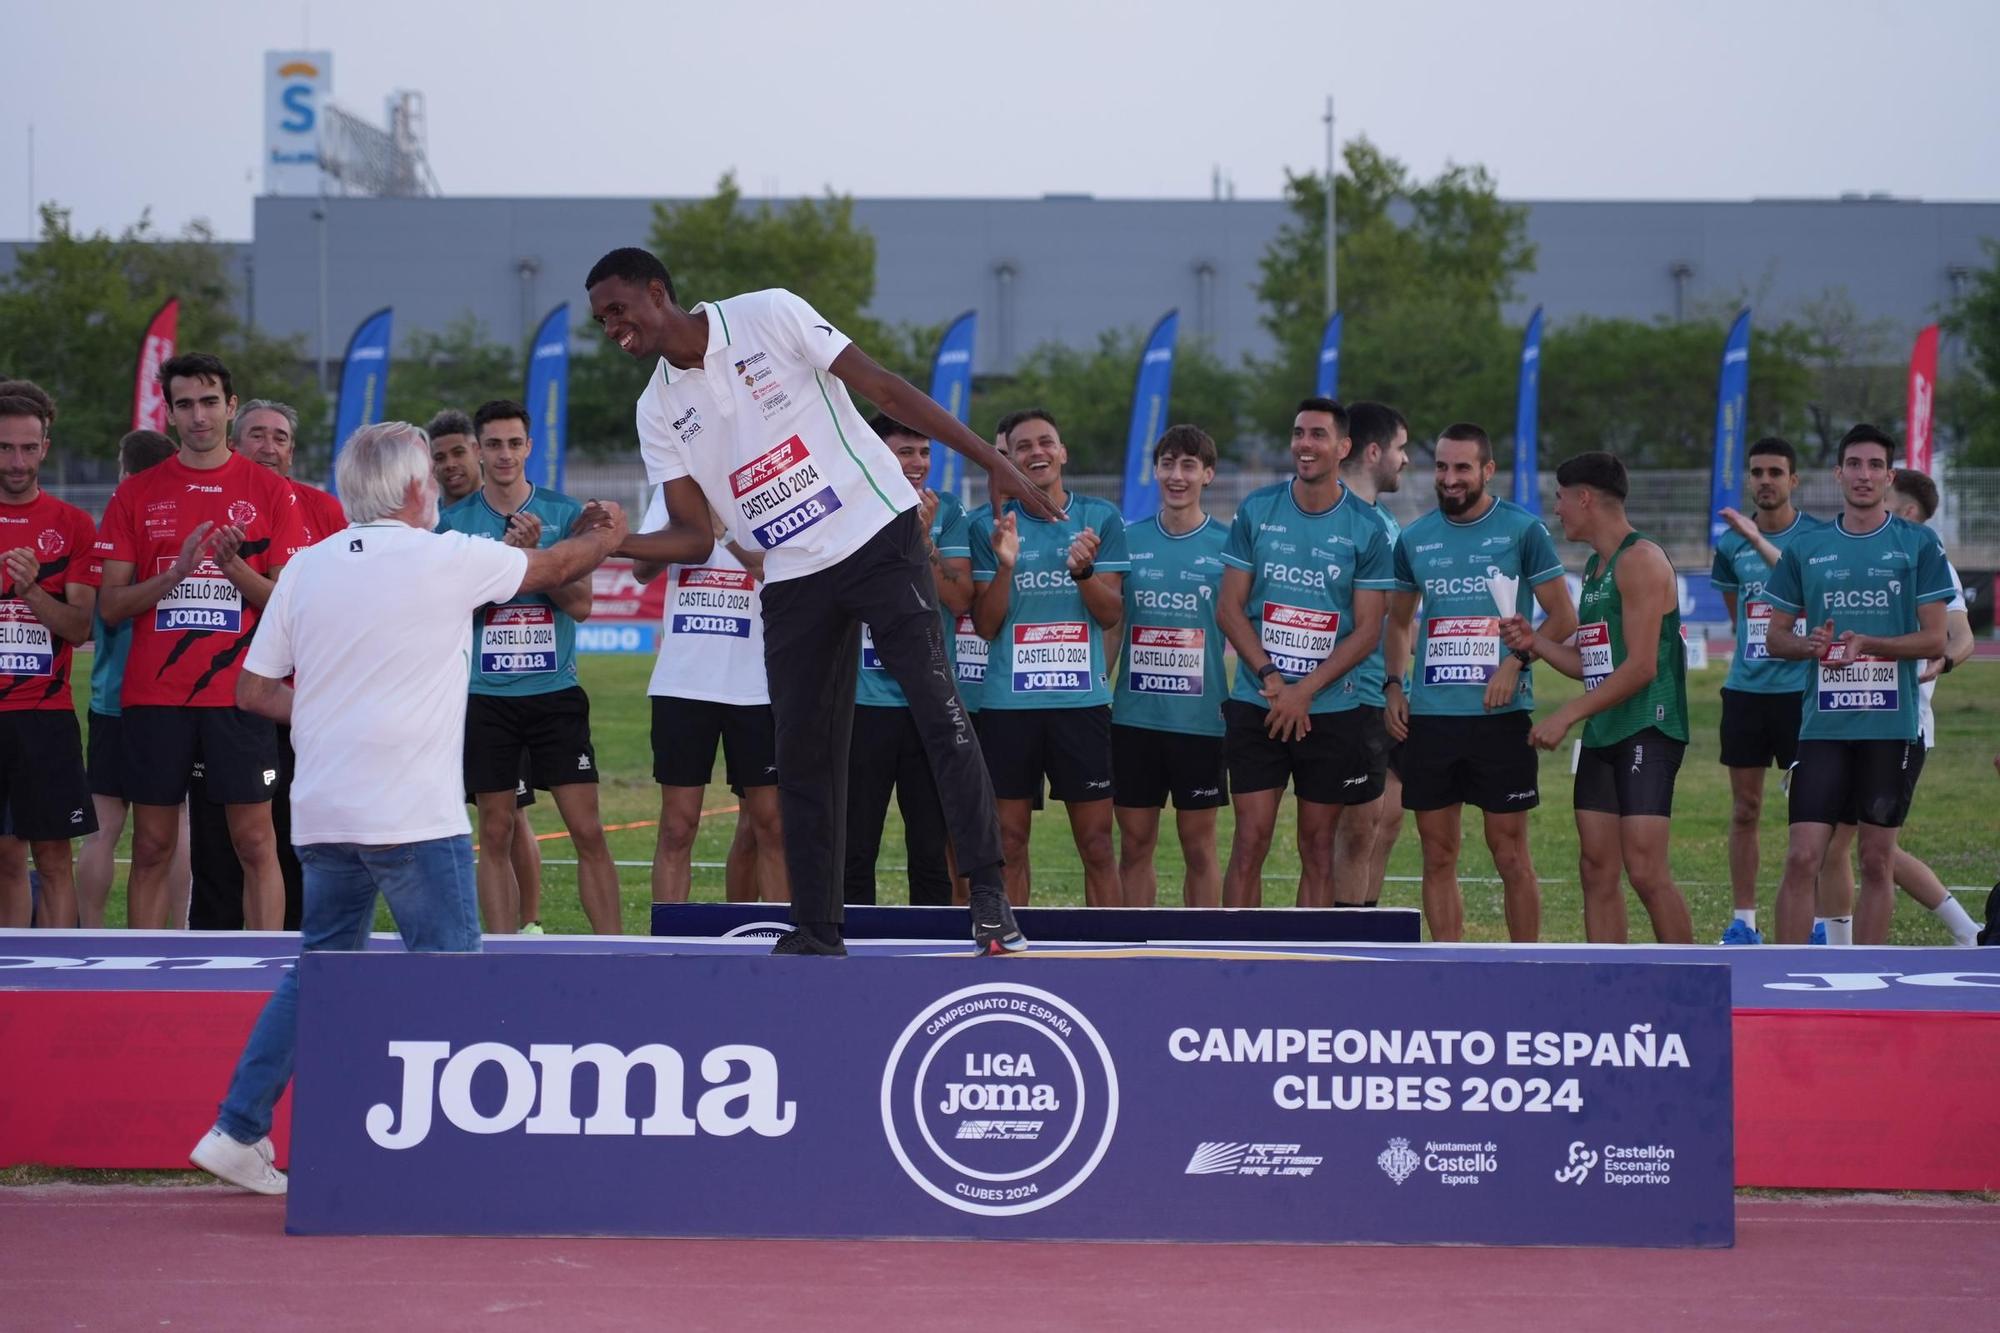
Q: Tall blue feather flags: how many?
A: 7